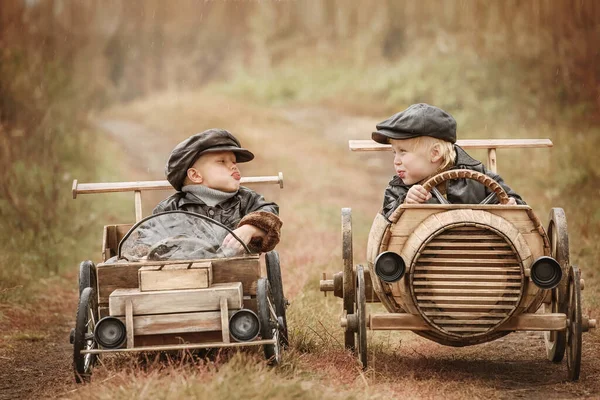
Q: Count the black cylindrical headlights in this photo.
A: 4